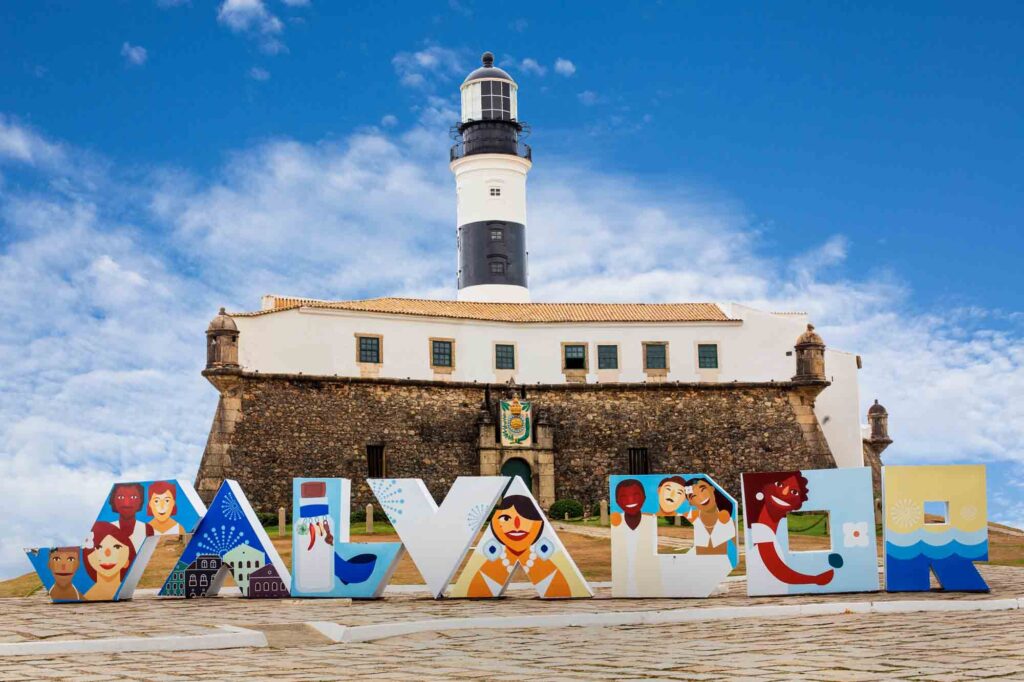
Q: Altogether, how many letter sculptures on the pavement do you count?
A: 8